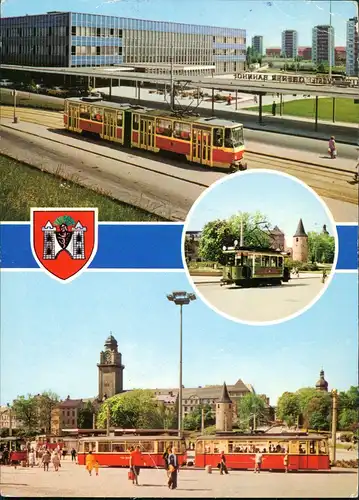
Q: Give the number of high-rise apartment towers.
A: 4